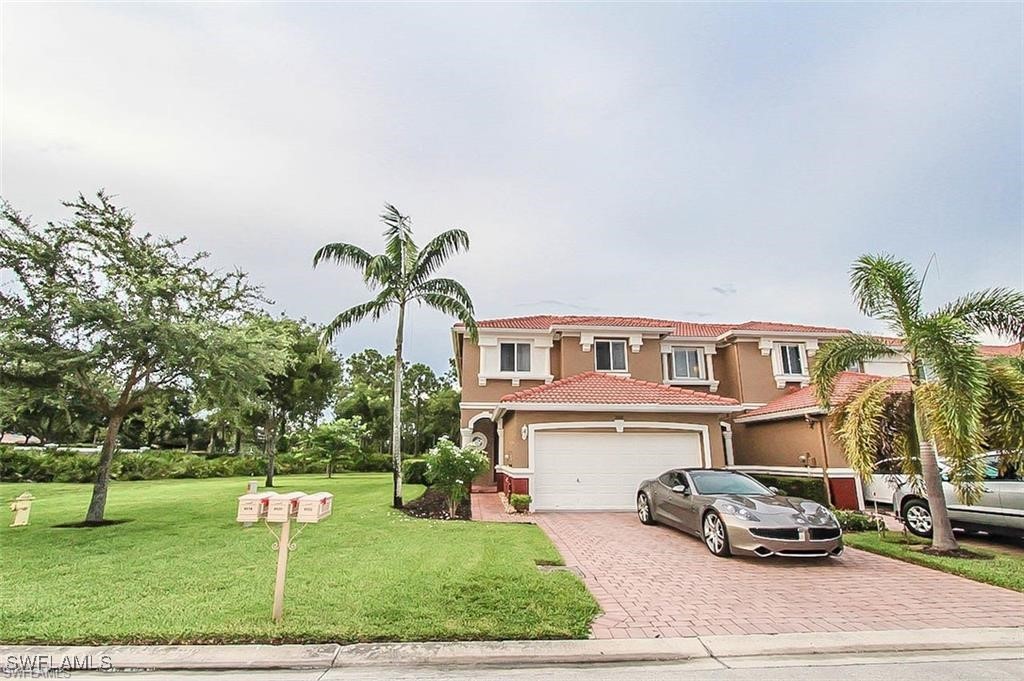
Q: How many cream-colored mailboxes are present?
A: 3